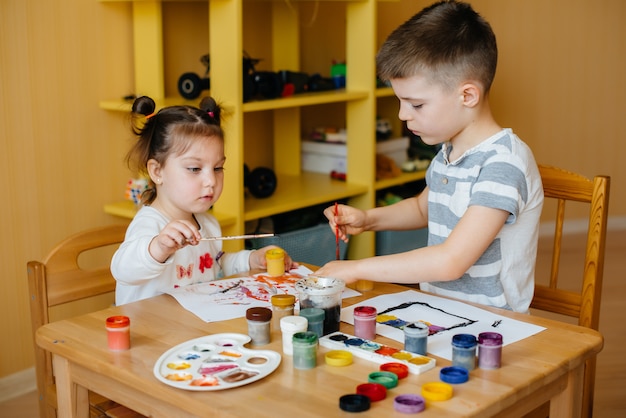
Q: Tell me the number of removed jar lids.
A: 8